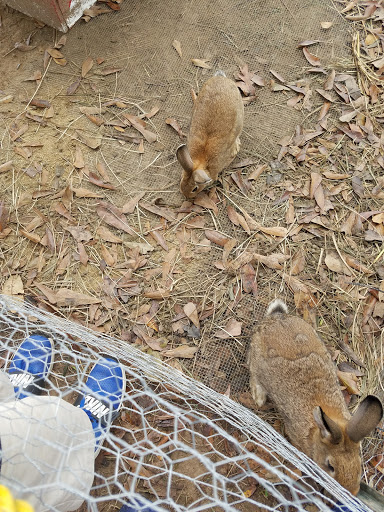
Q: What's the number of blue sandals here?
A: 2